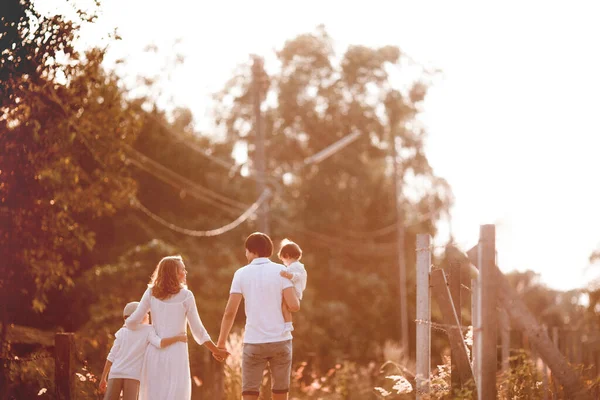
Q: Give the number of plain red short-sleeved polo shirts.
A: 0